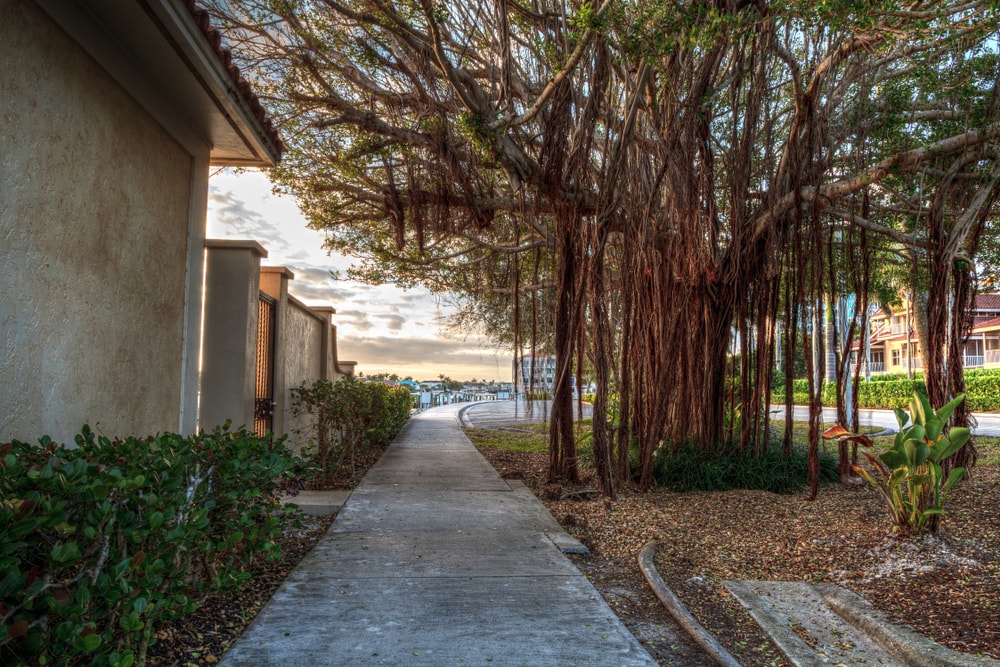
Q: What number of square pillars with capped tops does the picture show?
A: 4